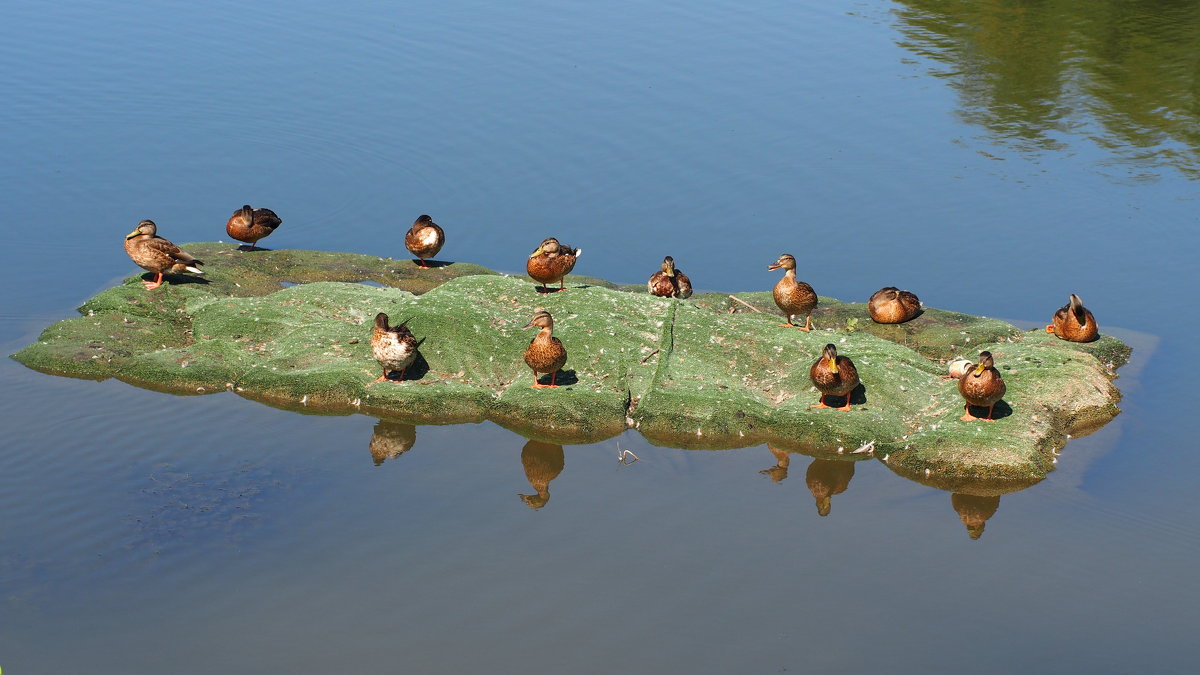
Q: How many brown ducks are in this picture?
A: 12